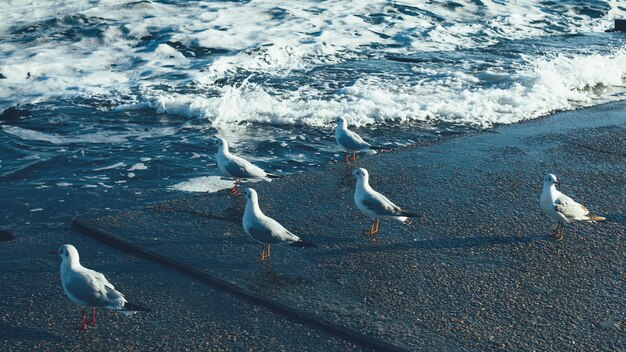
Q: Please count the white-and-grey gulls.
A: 6